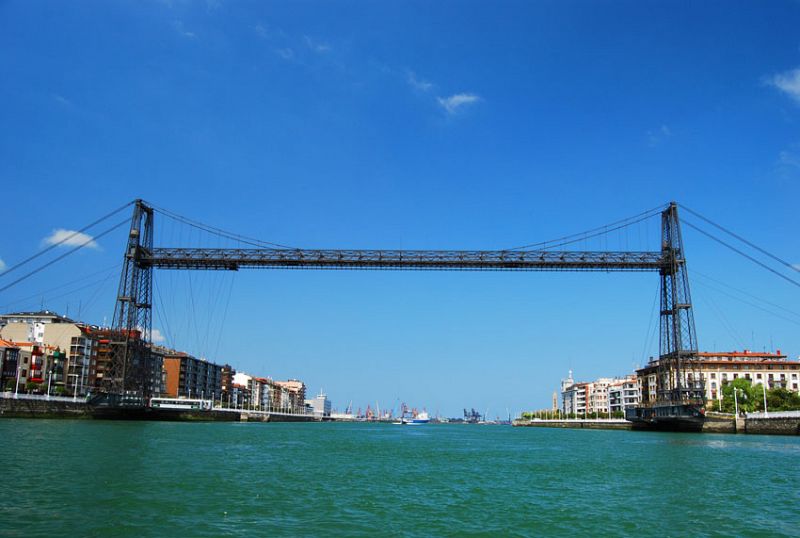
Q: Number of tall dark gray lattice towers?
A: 2